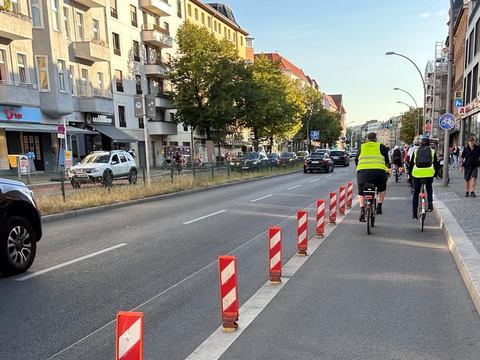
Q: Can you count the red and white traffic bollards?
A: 8